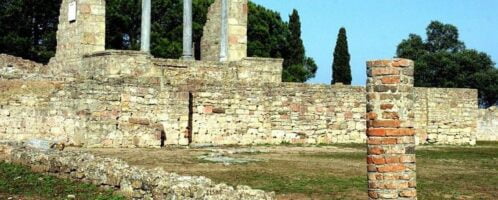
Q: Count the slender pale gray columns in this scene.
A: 3